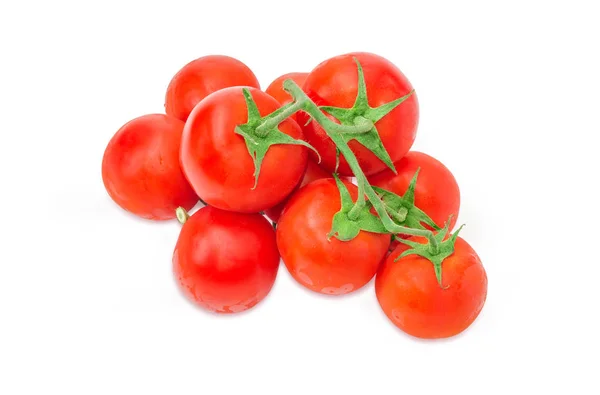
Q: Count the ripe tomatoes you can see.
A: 9